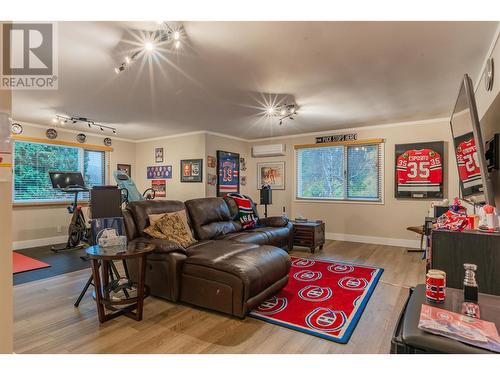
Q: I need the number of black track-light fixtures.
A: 3